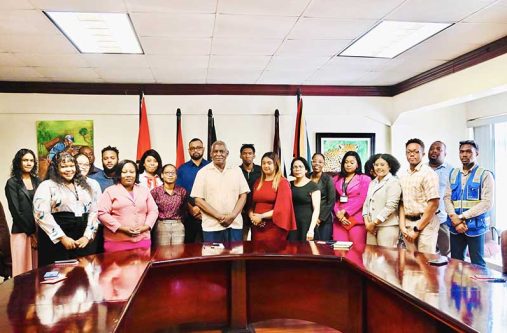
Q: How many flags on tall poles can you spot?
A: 5